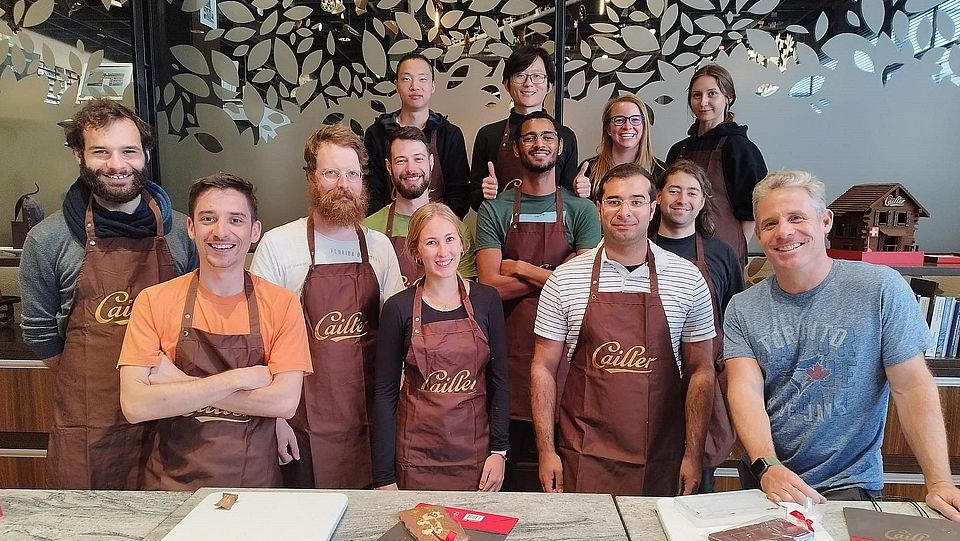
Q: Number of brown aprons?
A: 11